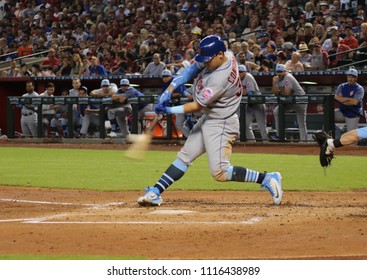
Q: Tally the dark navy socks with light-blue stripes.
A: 2